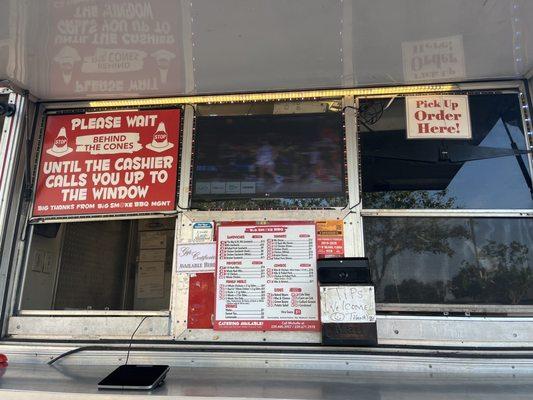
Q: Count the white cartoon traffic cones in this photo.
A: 2